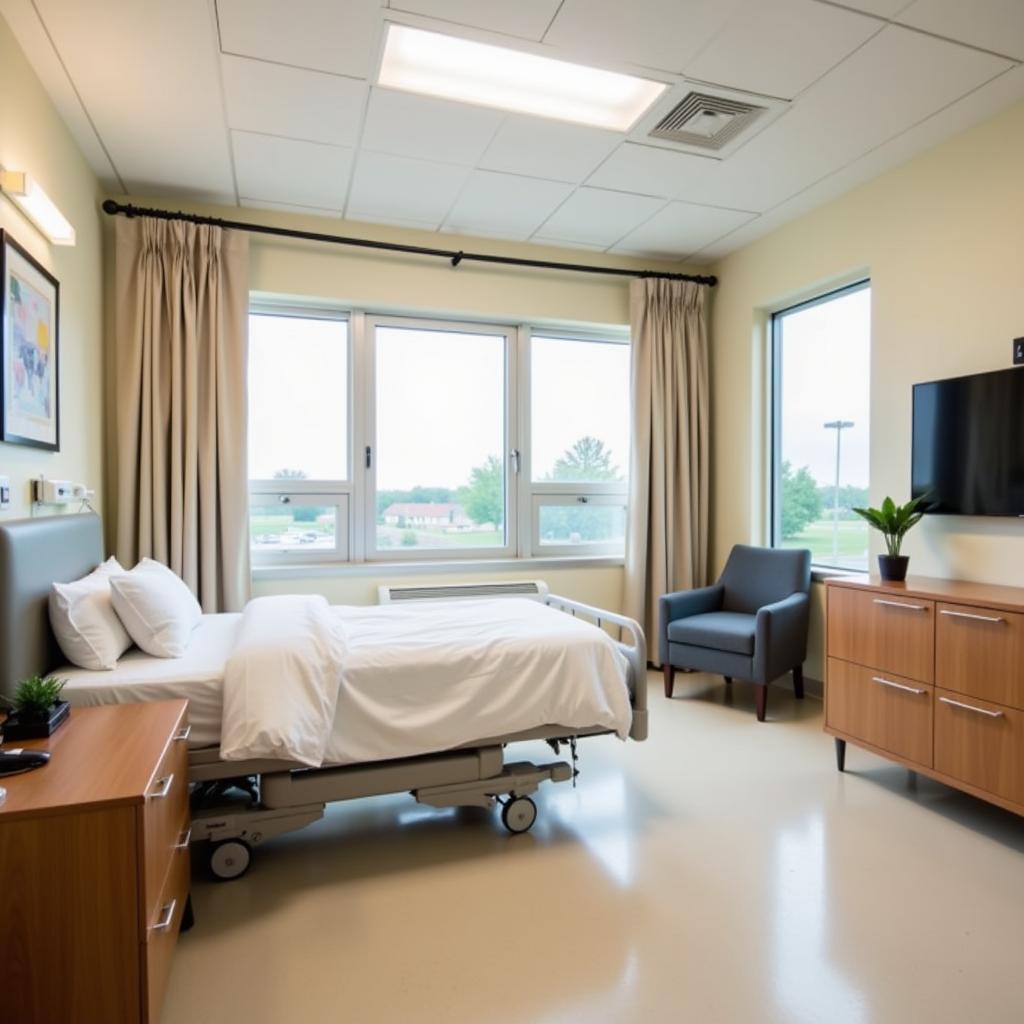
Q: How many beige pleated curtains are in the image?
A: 2